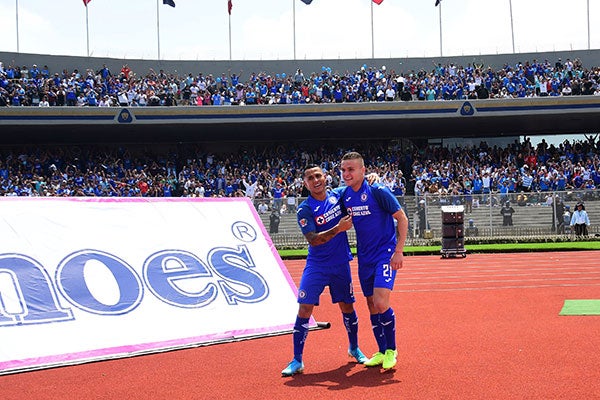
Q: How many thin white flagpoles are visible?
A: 9